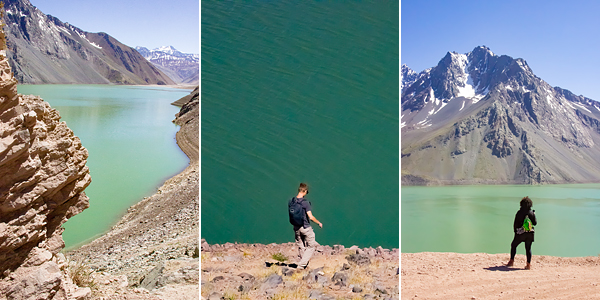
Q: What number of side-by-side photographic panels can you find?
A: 3